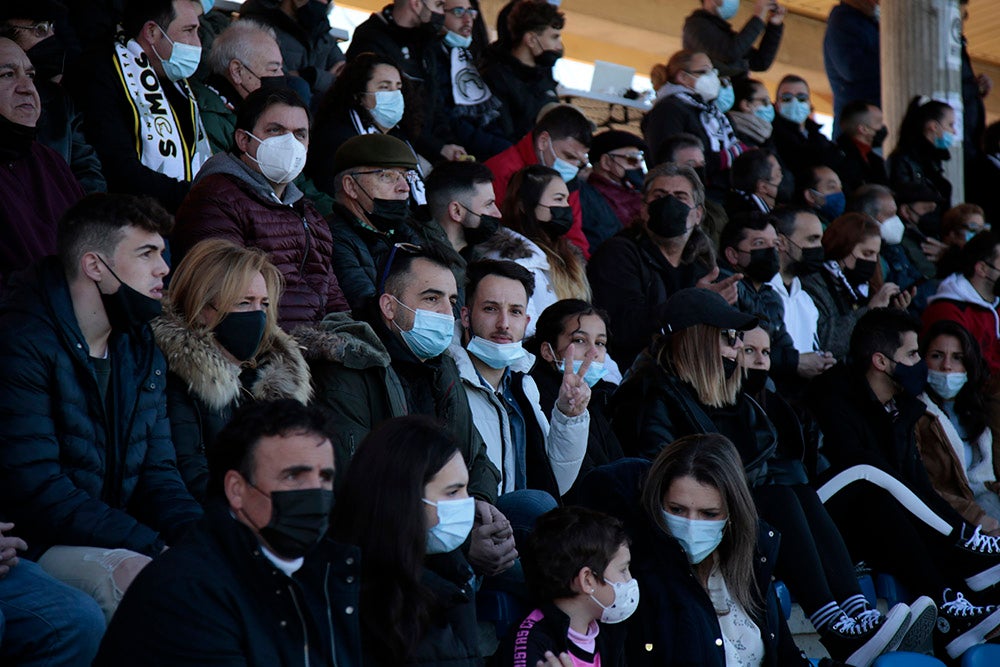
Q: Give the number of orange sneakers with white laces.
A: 0